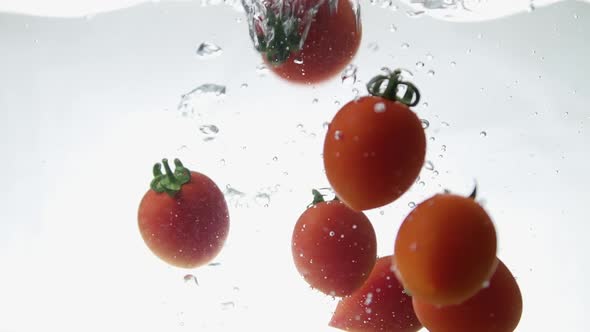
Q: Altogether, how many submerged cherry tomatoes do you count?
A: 7